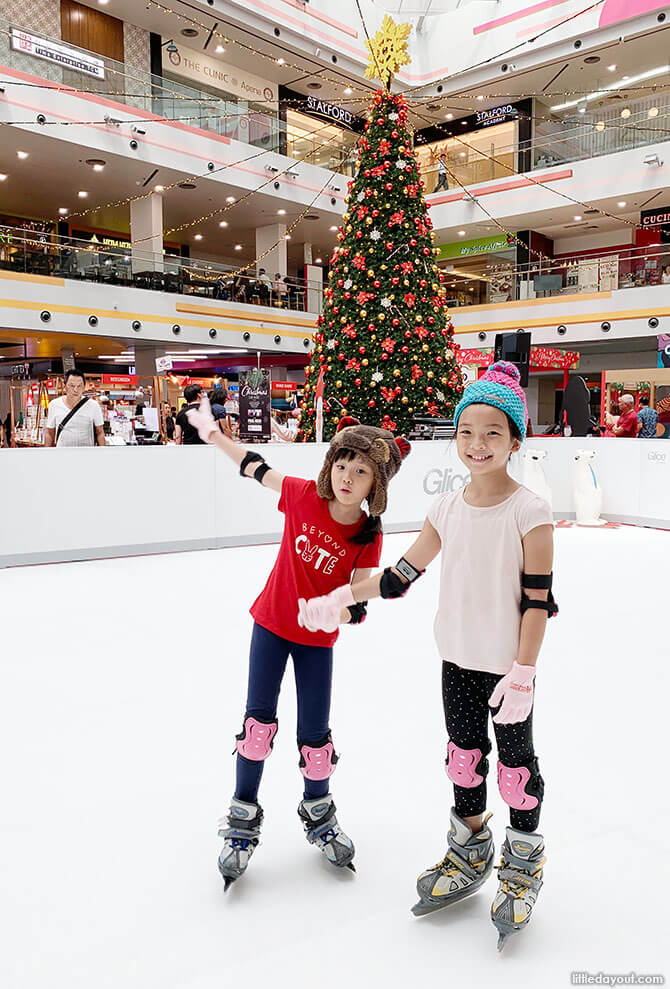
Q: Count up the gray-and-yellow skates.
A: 2